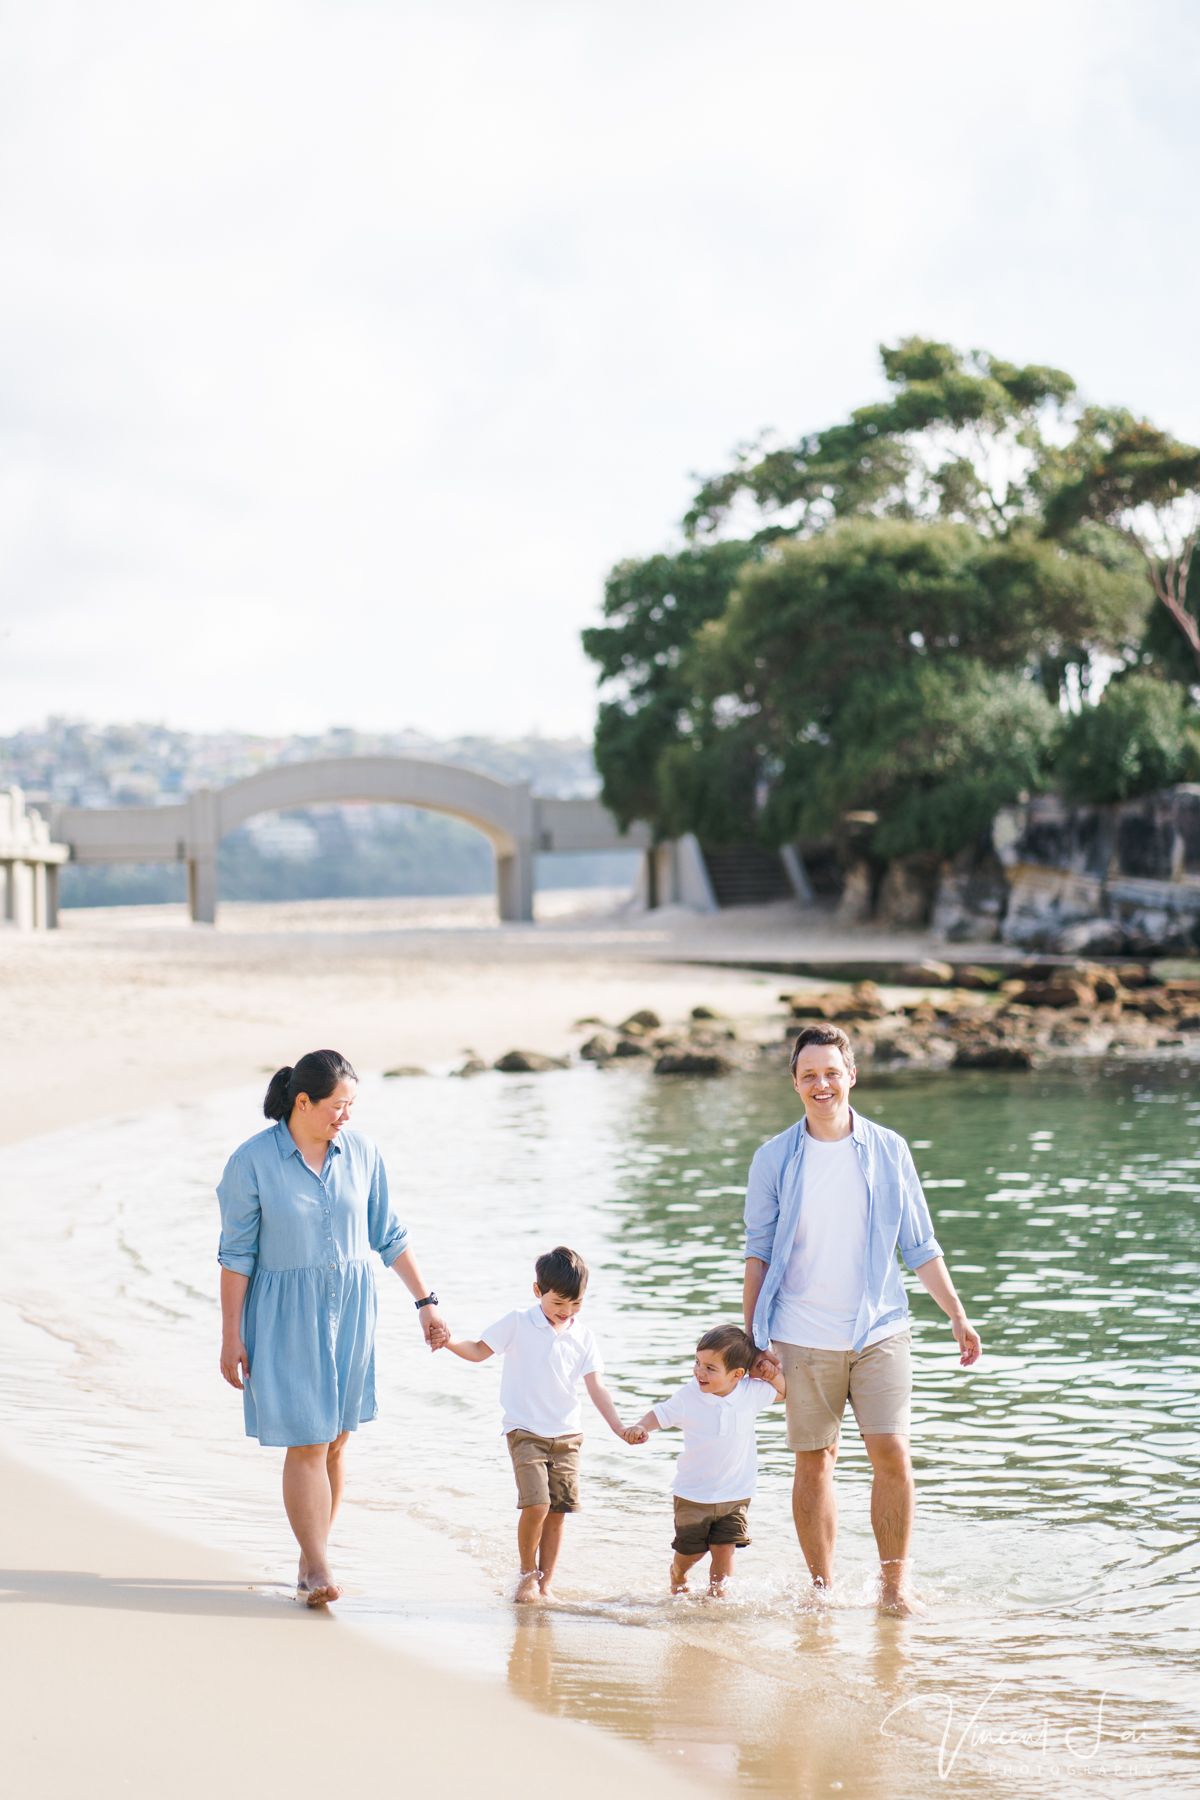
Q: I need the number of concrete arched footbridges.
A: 1